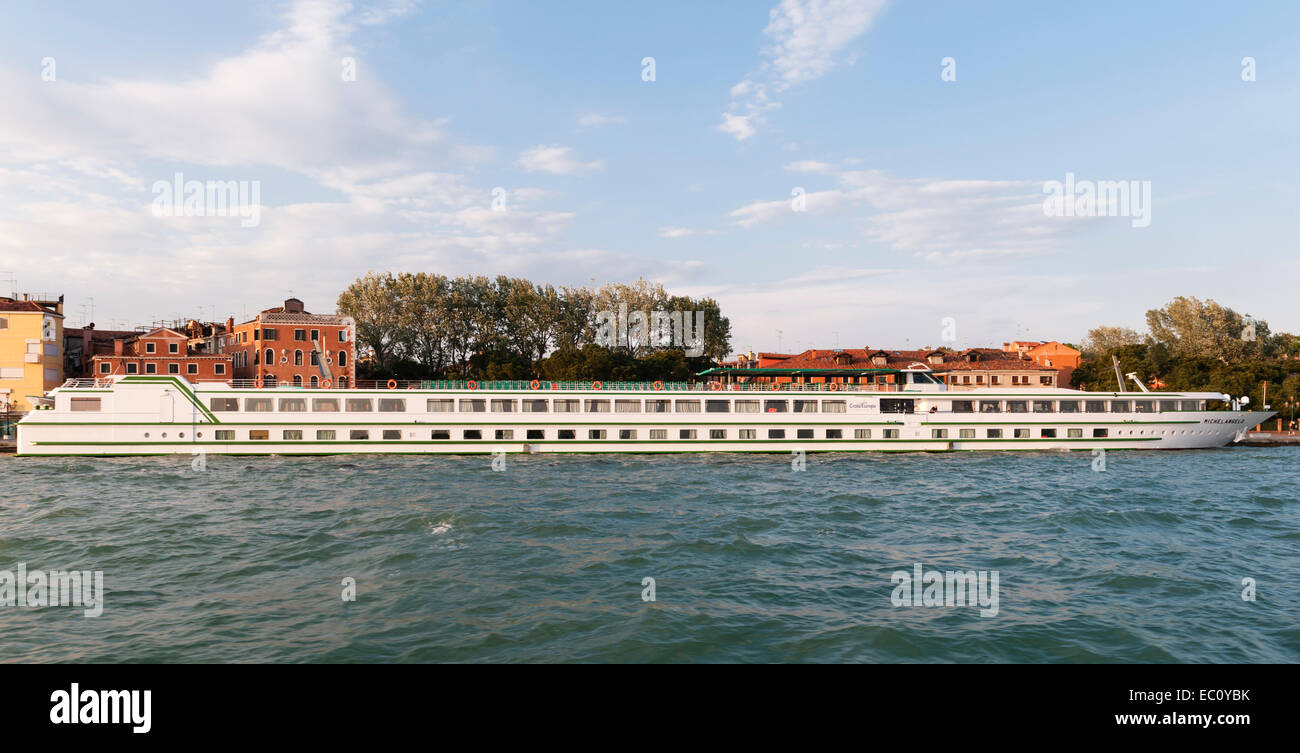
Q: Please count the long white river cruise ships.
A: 1